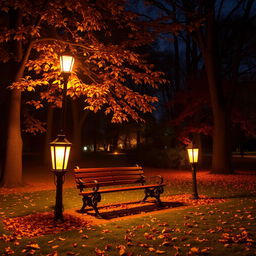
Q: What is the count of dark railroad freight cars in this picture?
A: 0